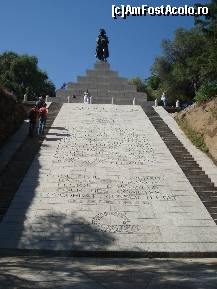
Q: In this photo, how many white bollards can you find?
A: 8